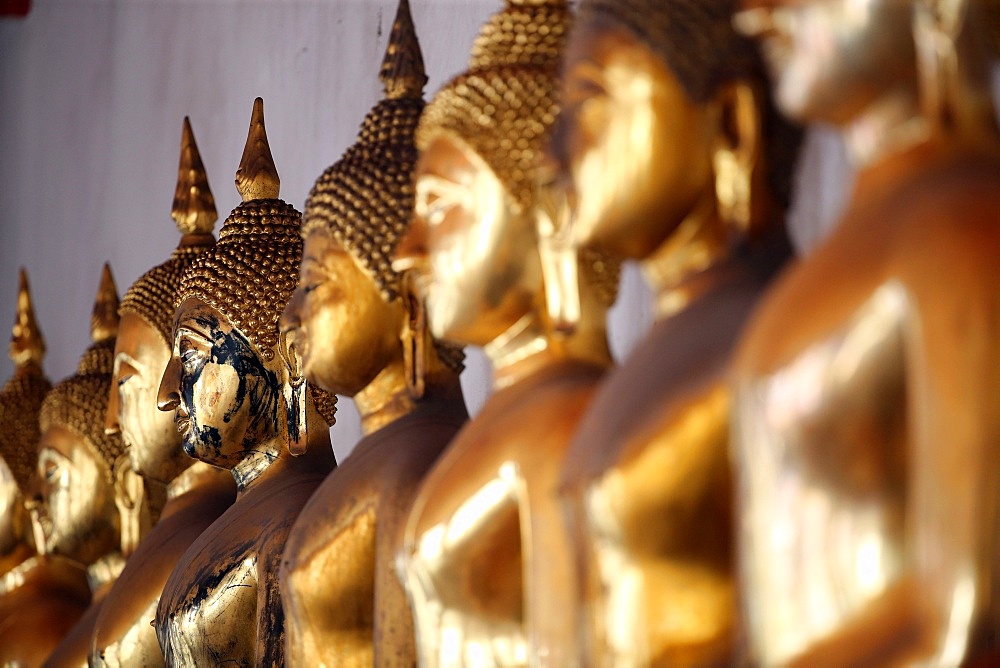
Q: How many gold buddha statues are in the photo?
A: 8